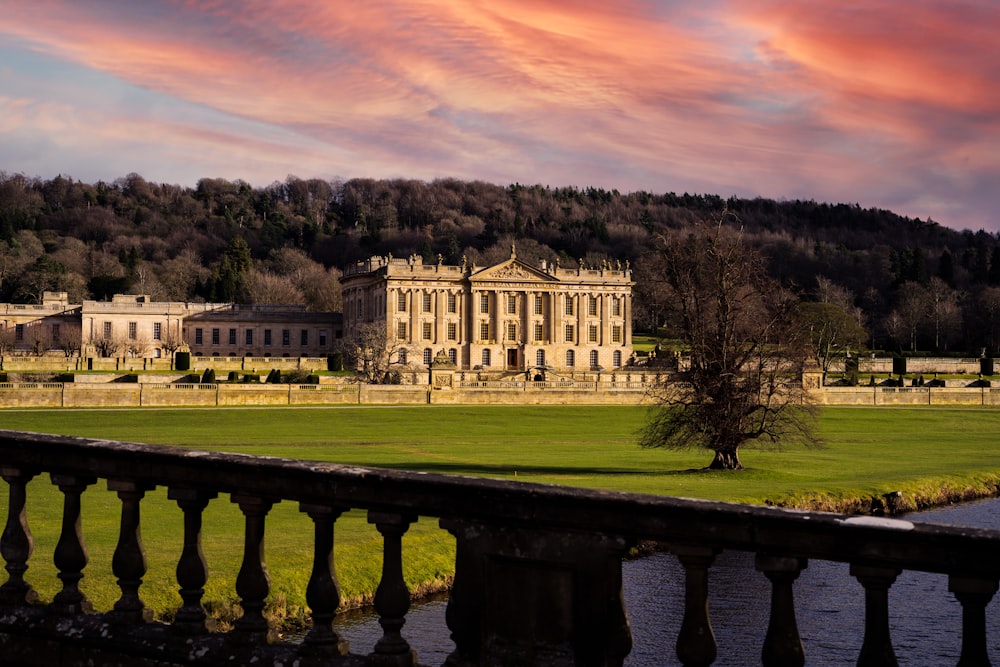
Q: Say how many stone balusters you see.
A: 11